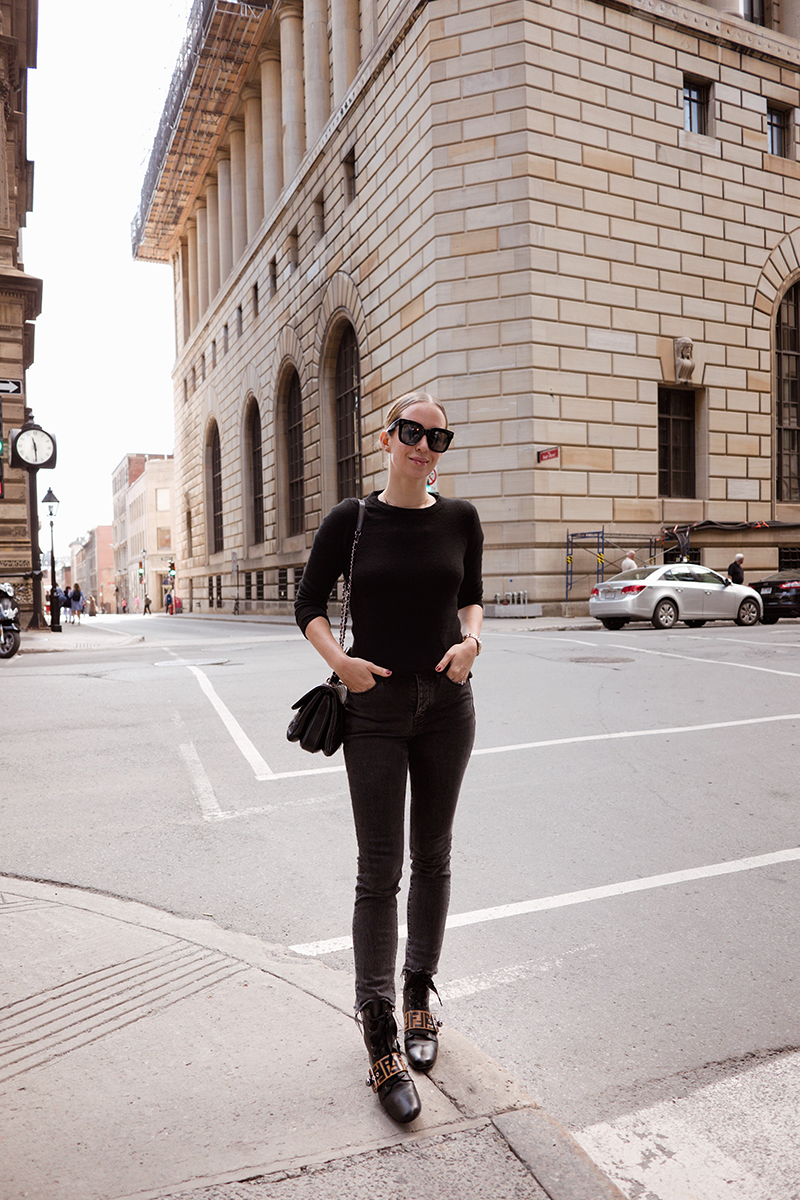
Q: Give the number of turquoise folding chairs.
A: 0